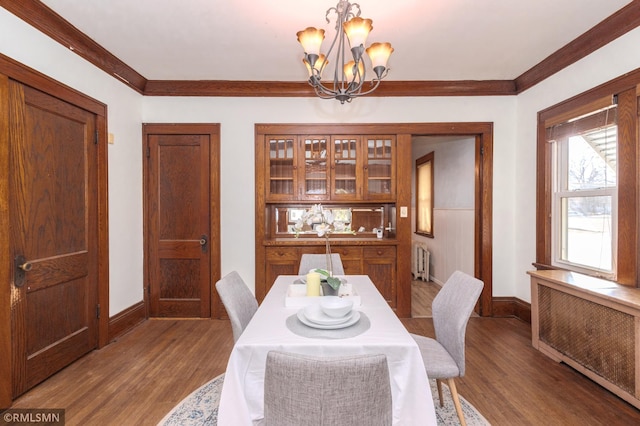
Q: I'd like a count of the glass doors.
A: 4